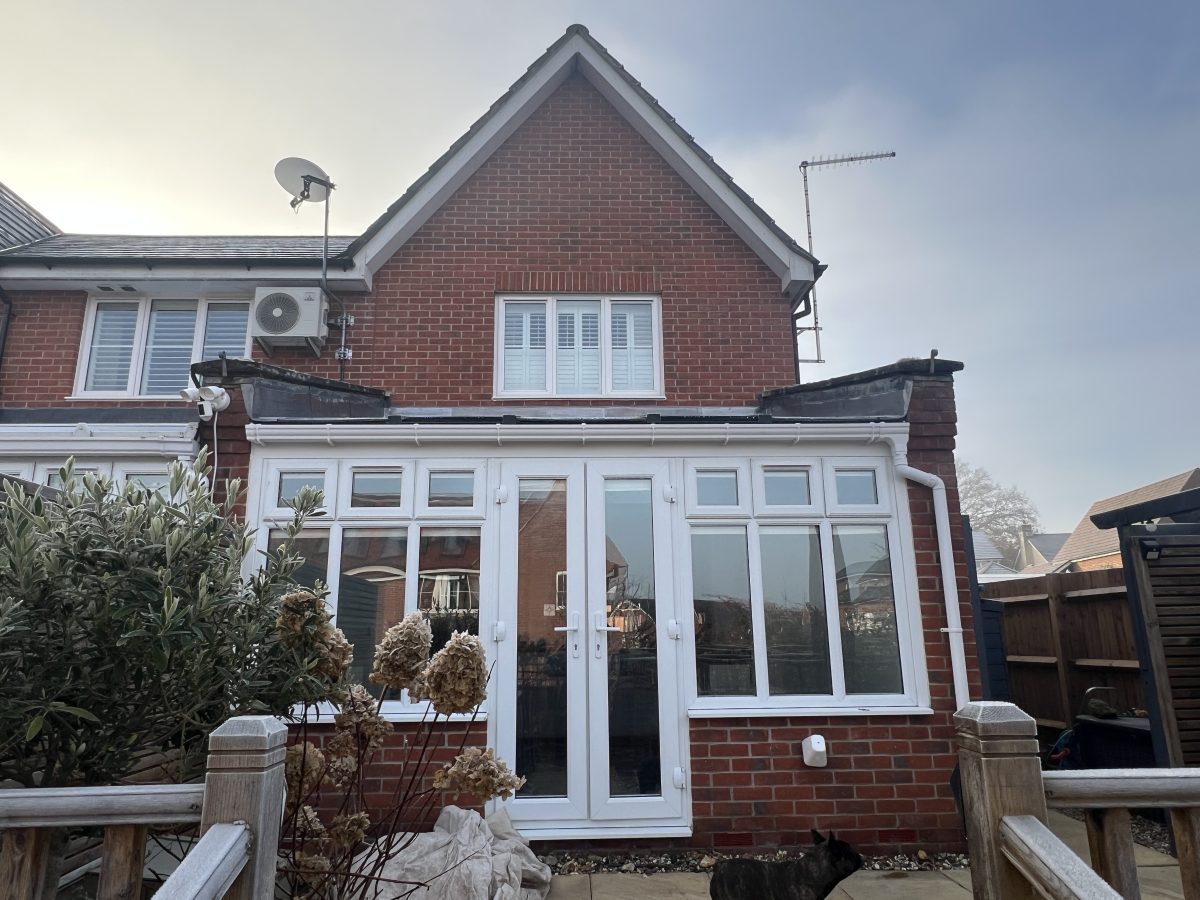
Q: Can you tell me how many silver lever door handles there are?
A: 0